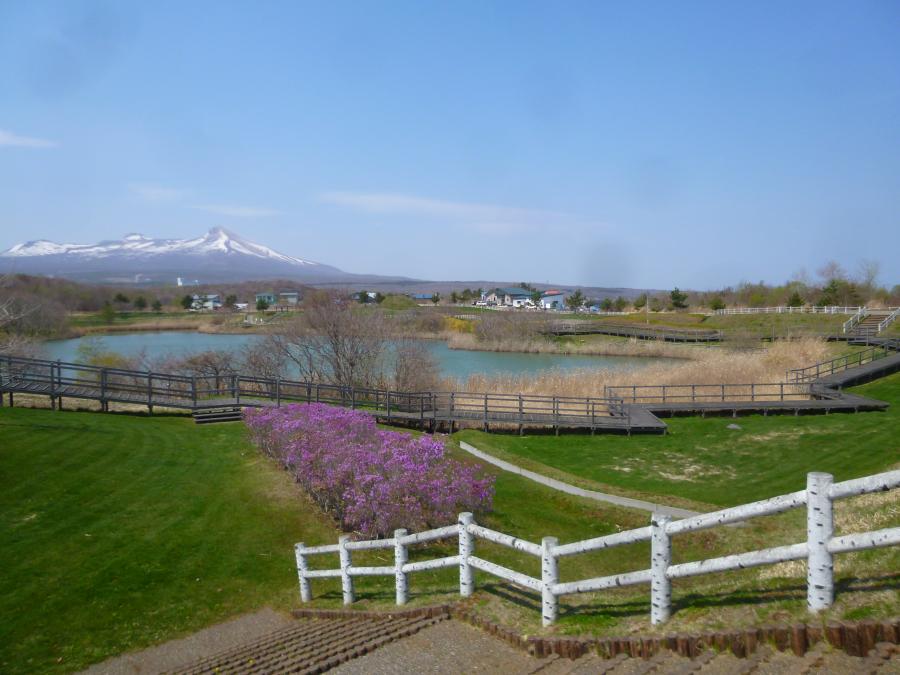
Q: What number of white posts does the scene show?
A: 7